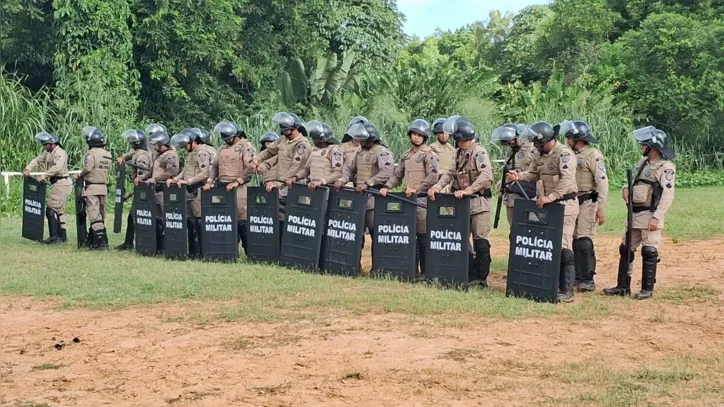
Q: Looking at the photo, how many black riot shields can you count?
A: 12